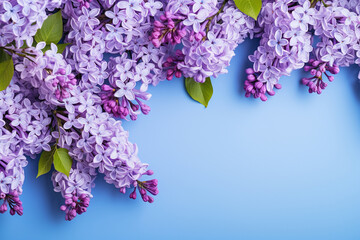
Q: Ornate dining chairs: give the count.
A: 0